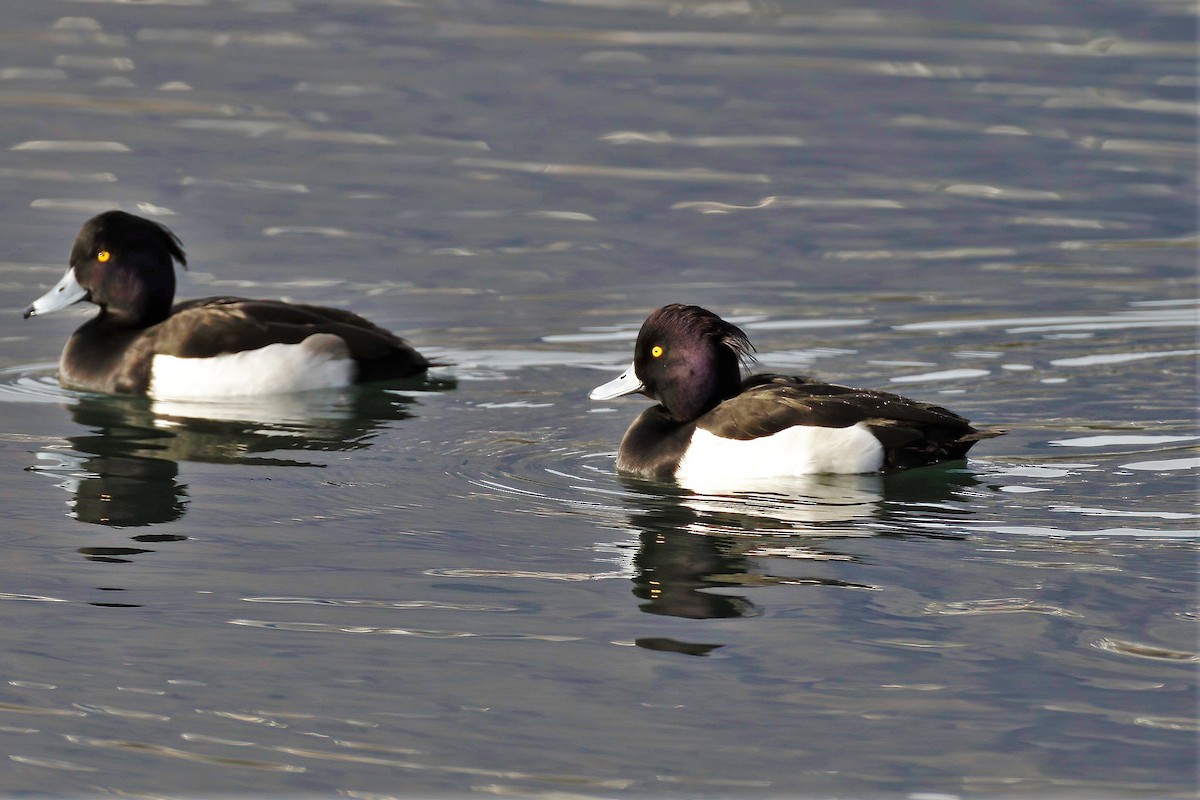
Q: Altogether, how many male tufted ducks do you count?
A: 2